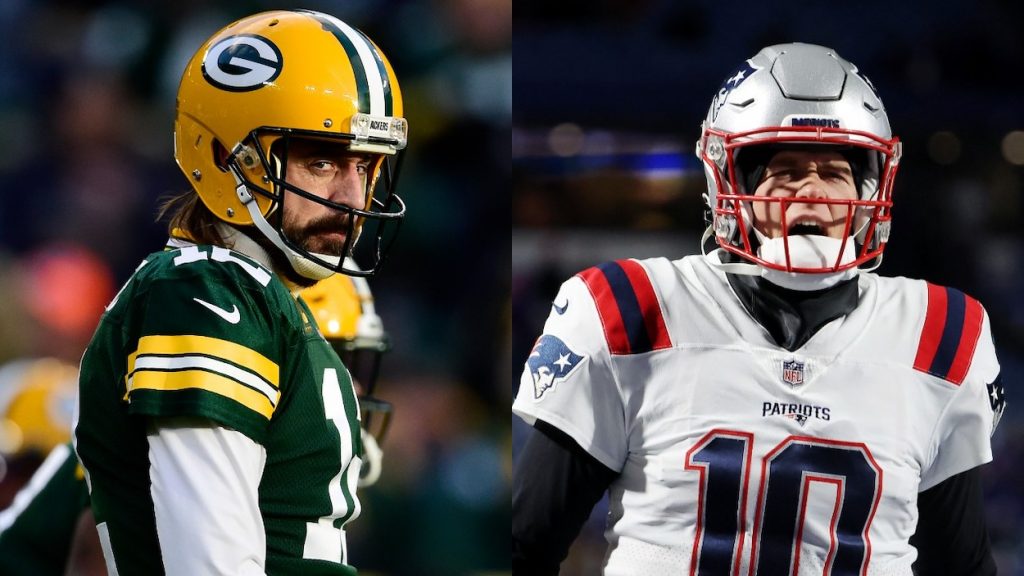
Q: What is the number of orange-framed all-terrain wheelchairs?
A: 0